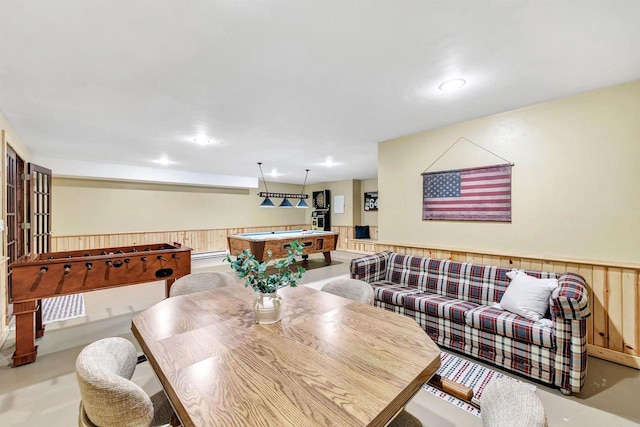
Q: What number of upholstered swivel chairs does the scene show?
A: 4